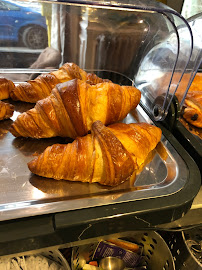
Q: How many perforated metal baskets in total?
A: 3